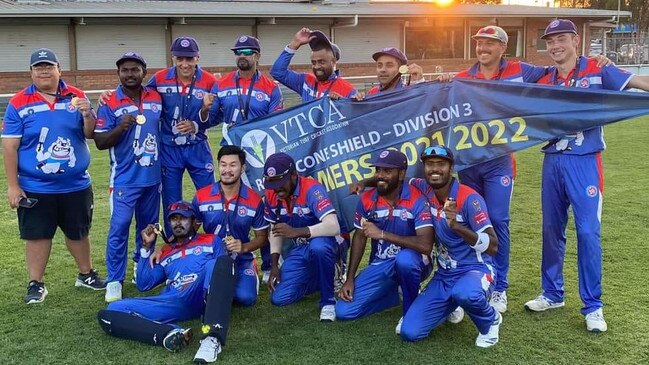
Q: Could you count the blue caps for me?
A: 11